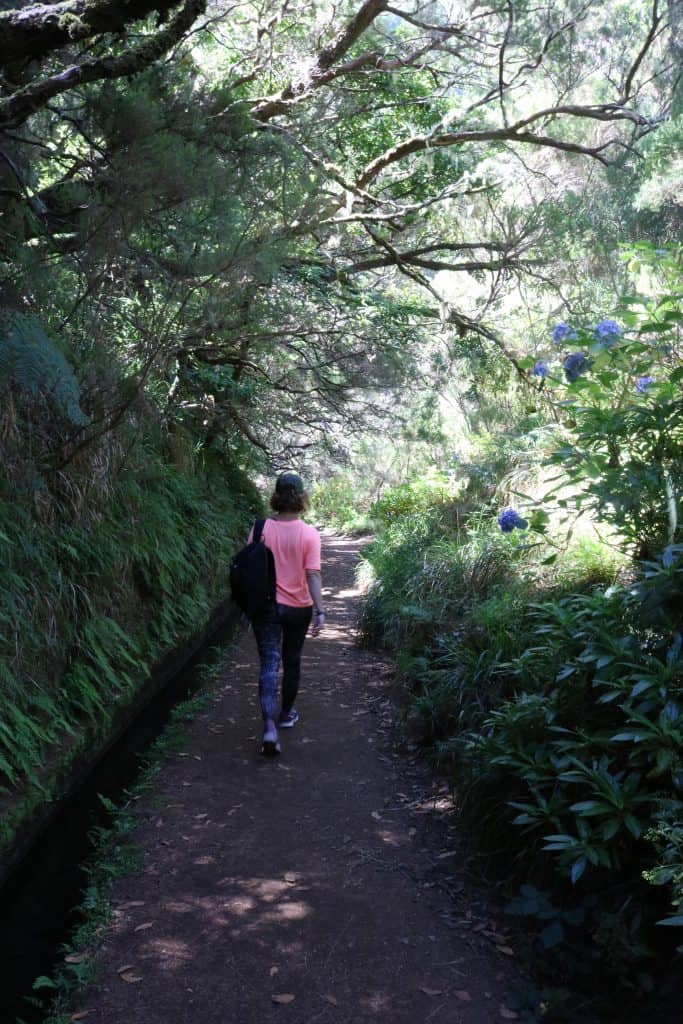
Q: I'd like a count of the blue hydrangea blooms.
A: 6